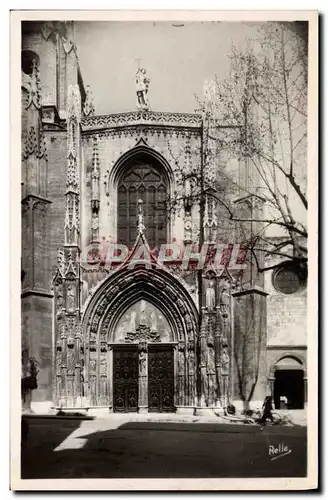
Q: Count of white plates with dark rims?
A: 0